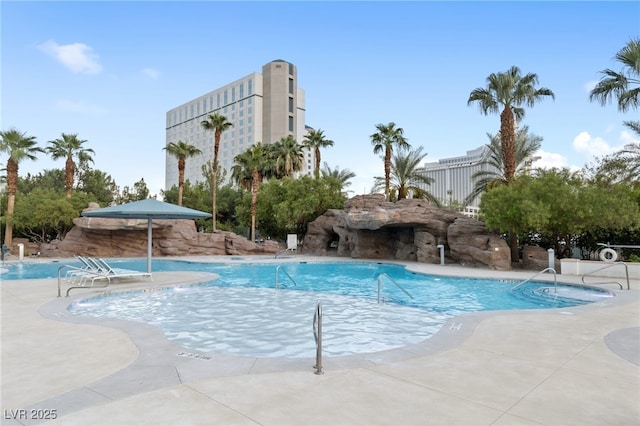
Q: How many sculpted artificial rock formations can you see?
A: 2